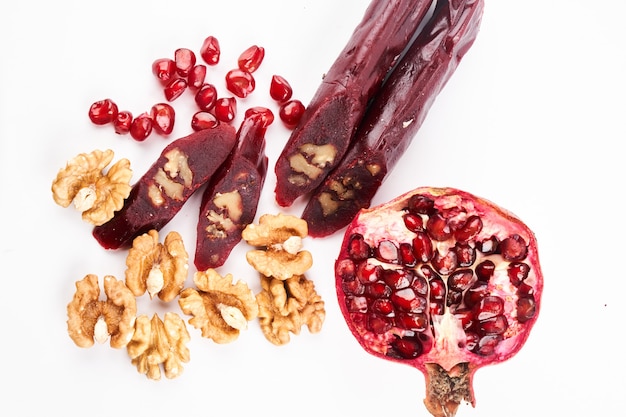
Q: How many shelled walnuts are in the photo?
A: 7